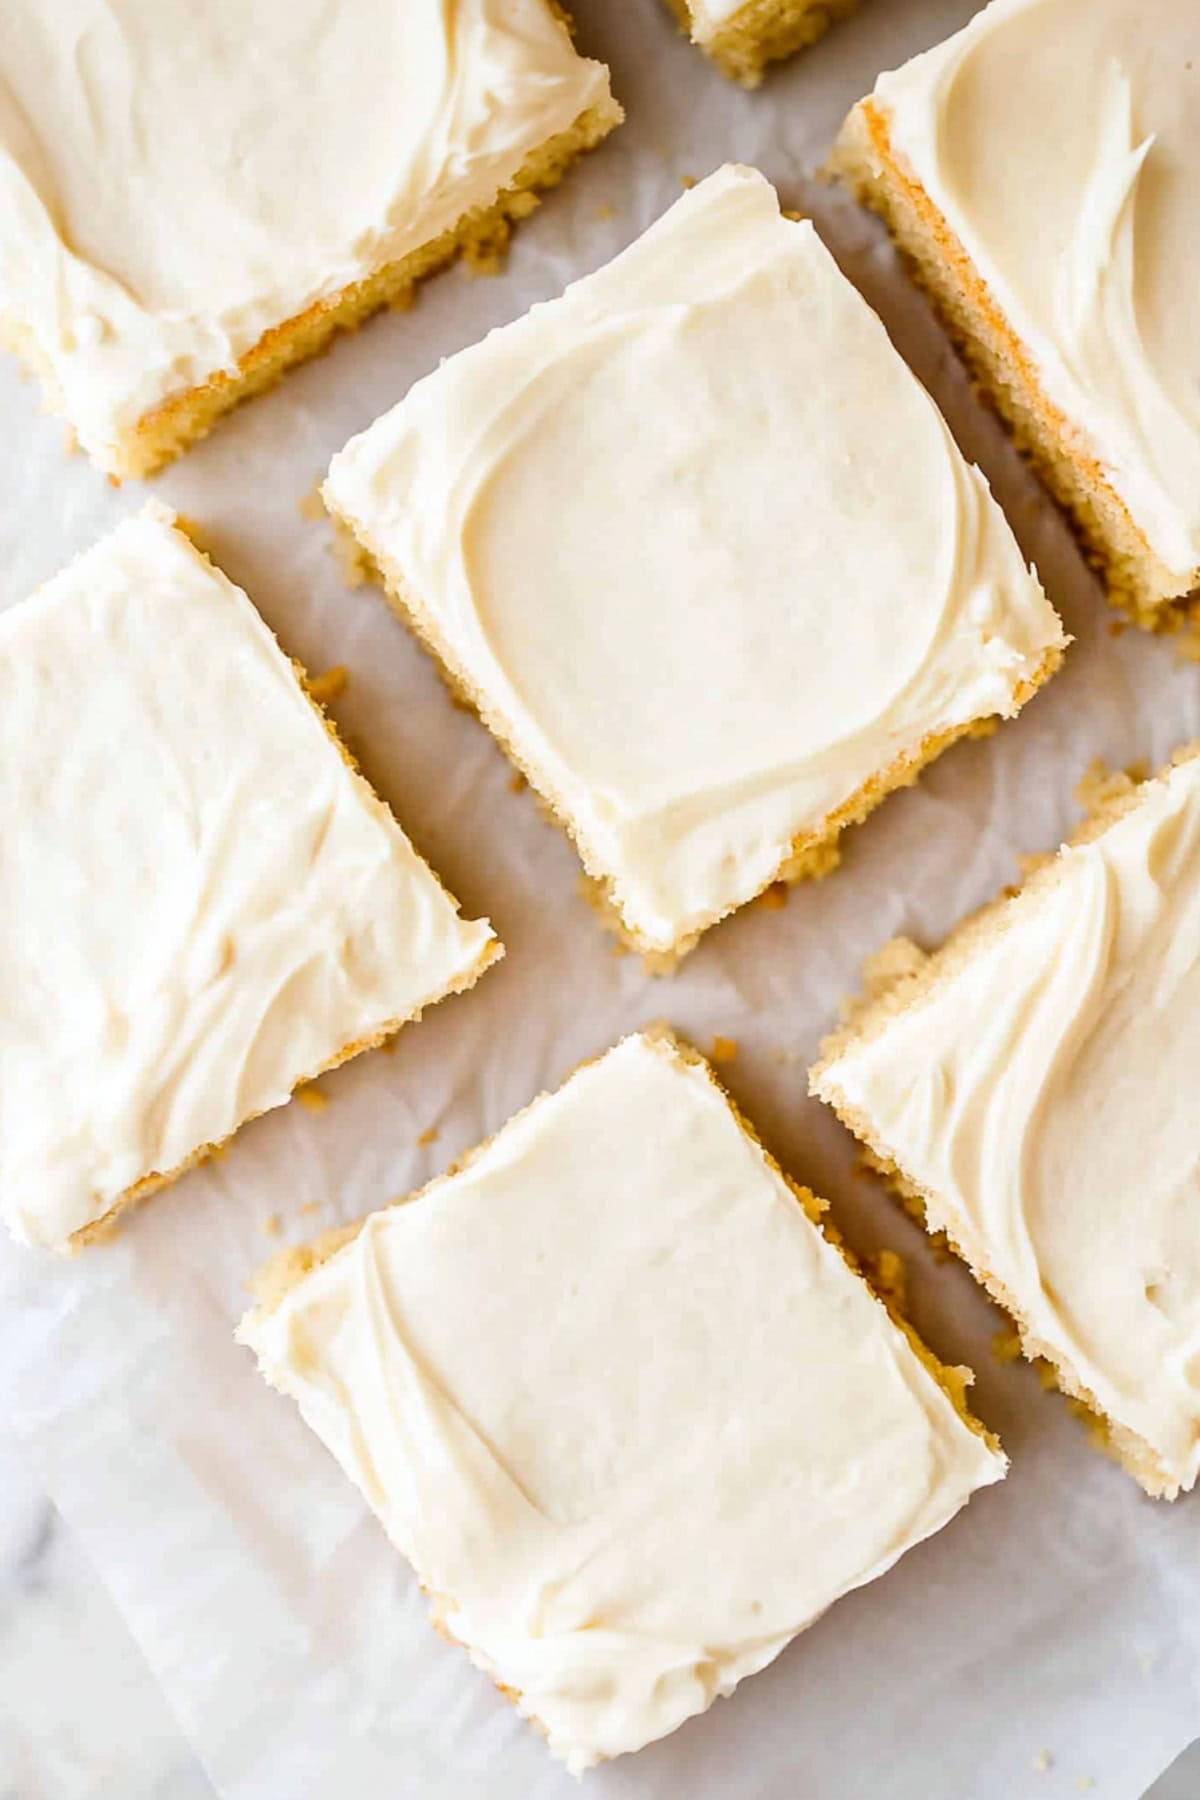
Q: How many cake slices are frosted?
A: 7